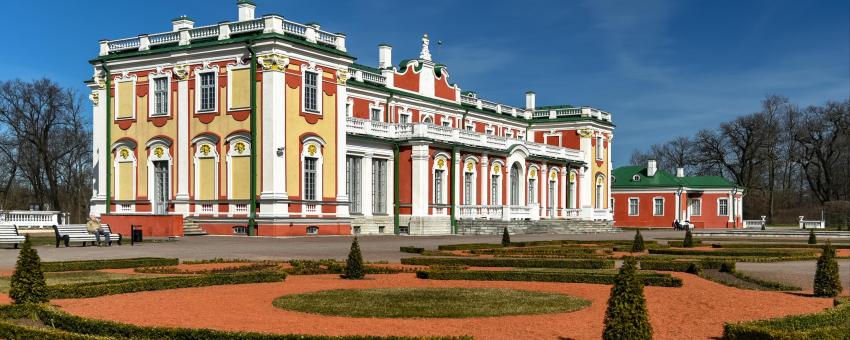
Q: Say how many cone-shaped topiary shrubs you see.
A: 8